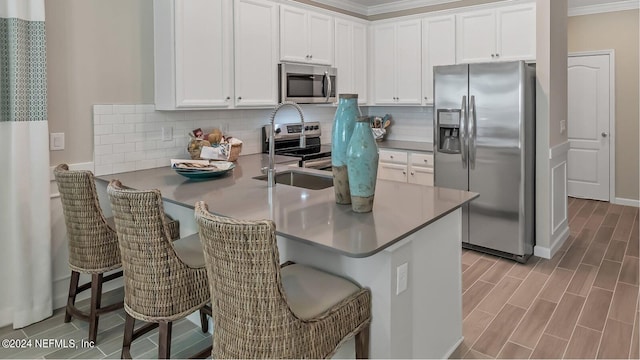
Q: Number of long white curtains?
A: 1